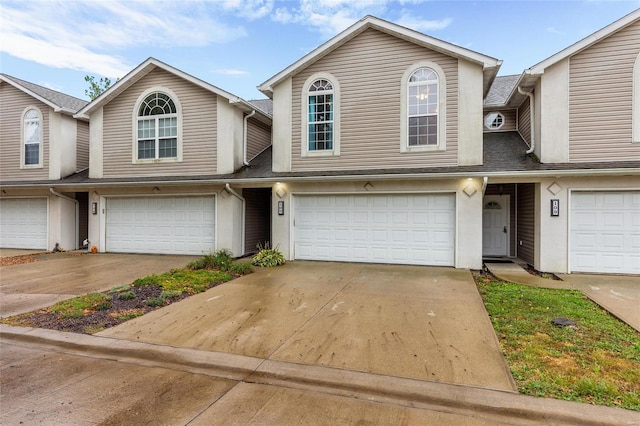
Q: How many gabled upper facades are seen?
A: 4